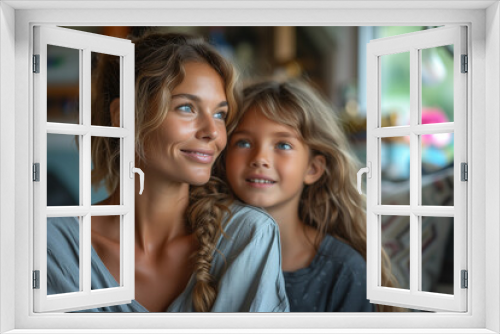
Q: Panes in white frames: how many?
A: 12